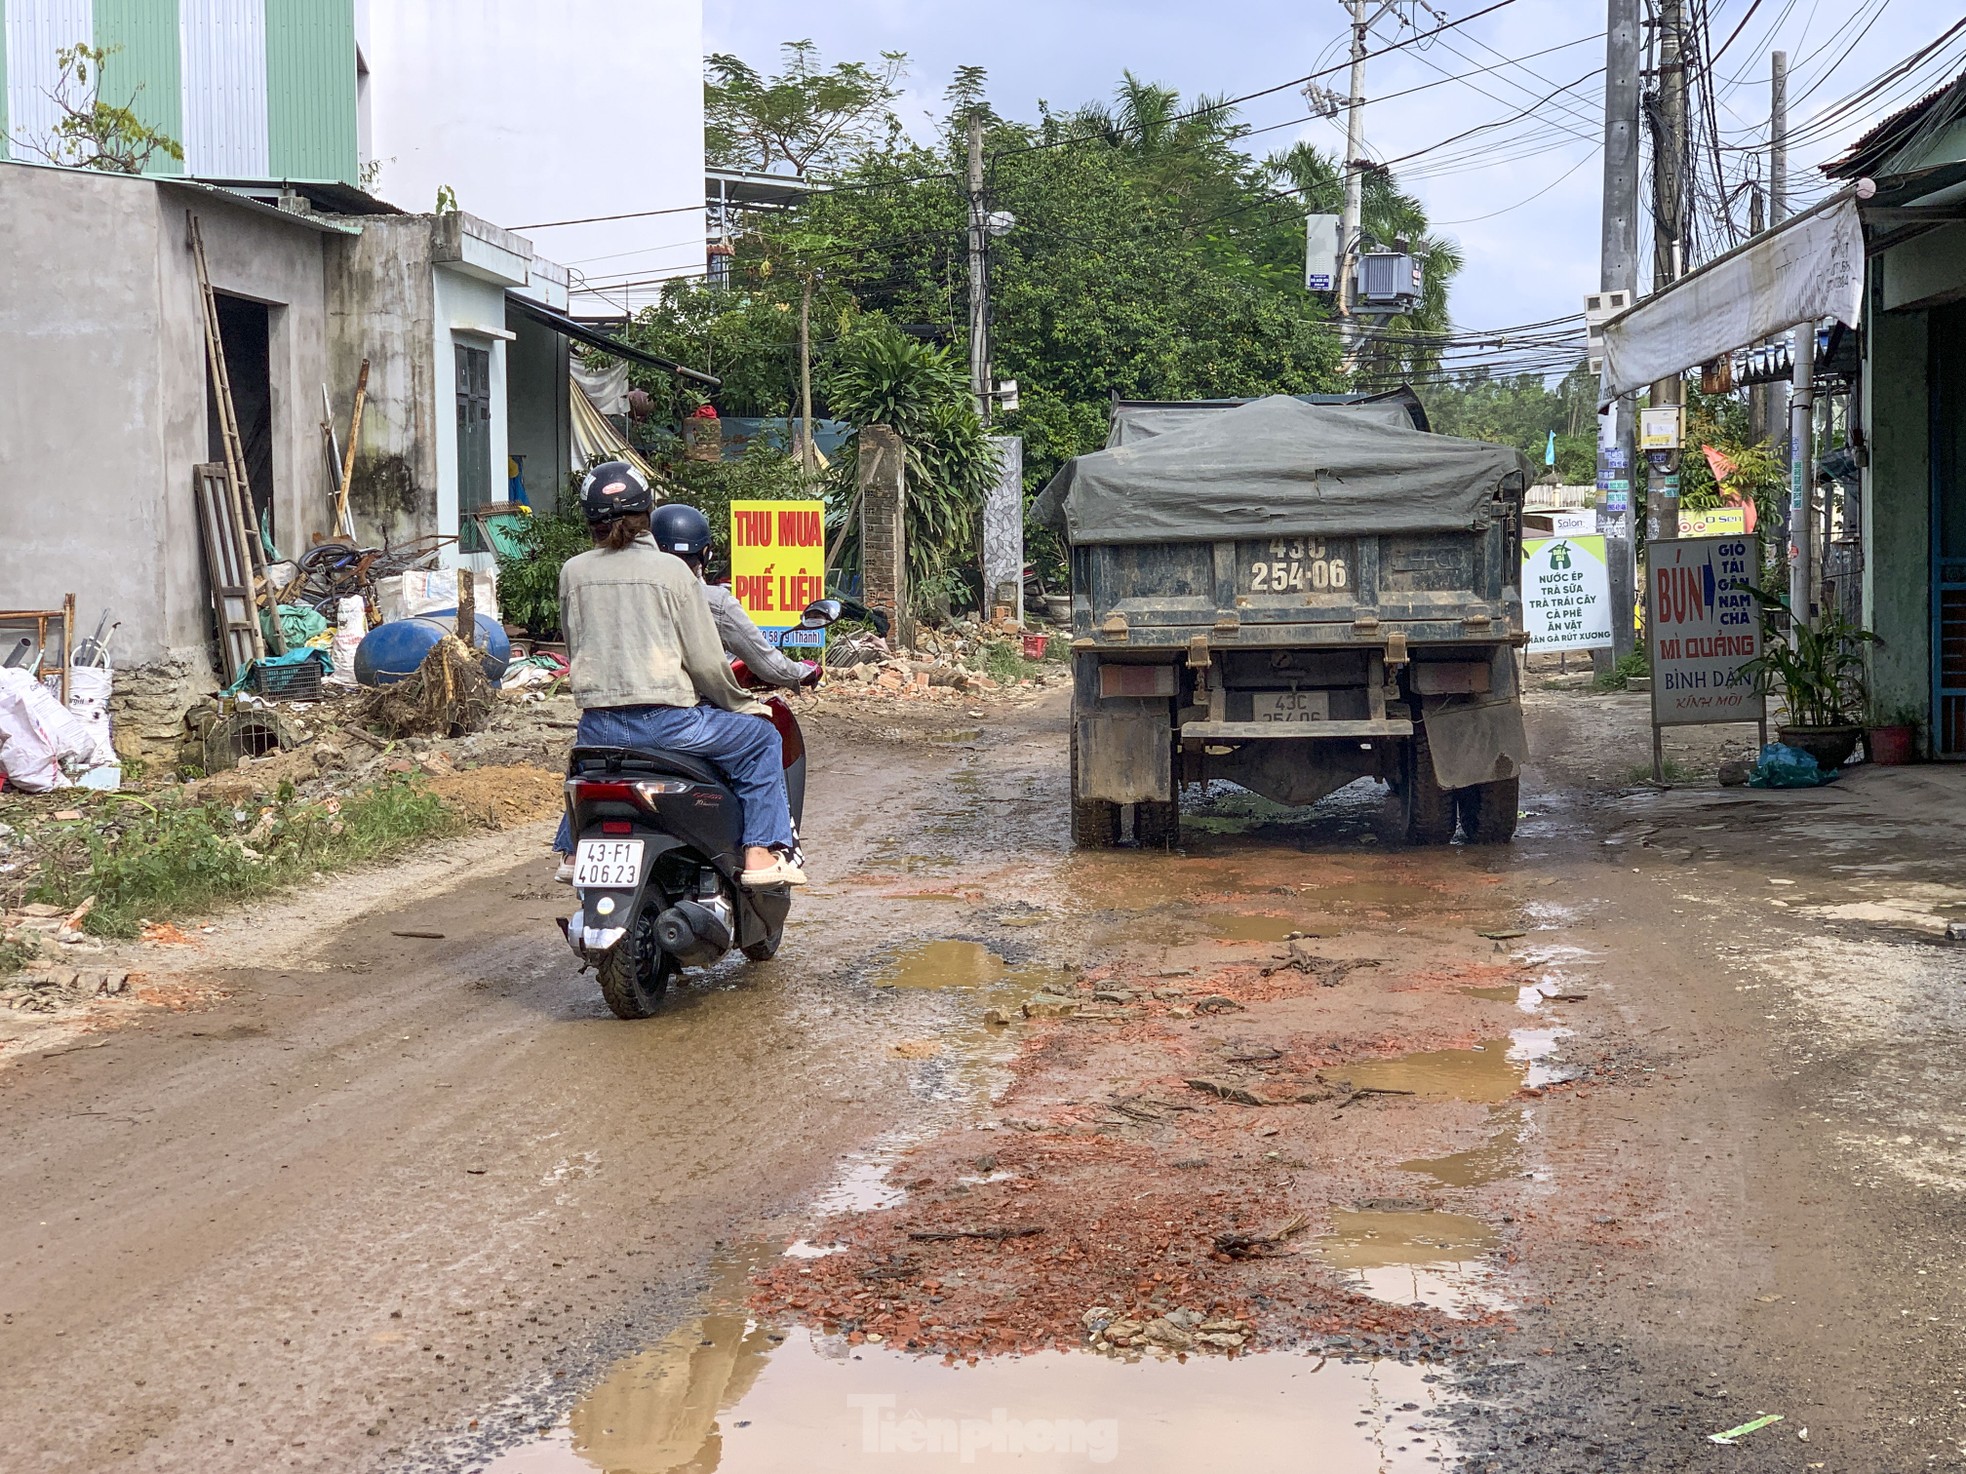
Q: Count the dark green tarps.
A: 1